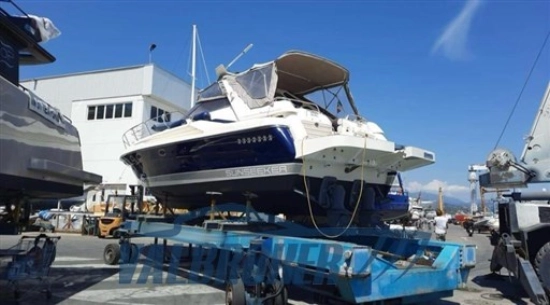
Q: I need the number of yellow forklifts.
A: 1